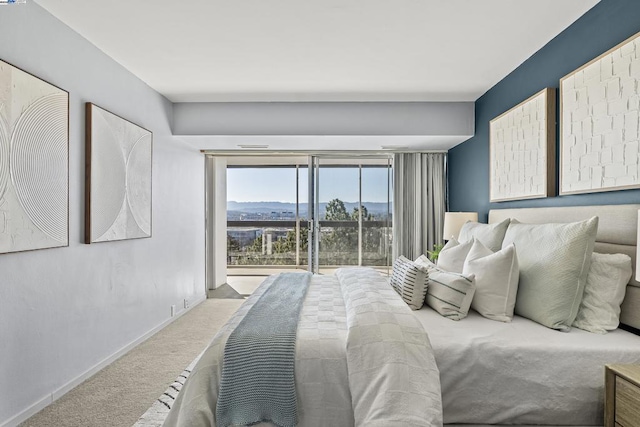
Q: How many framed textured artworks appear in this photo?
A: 4